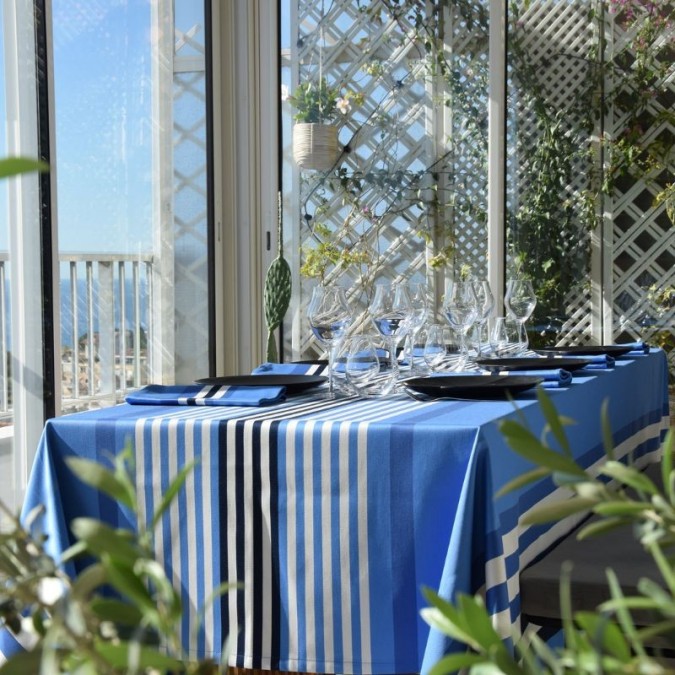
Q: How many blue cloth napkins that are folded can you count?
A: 6